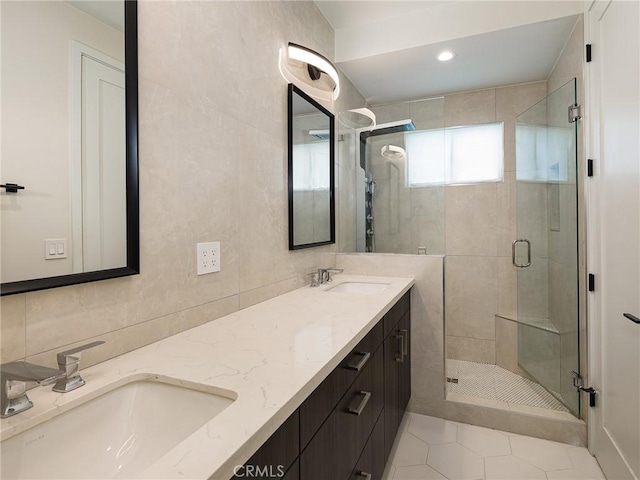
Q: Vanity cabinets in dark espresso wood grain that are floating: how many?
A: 1